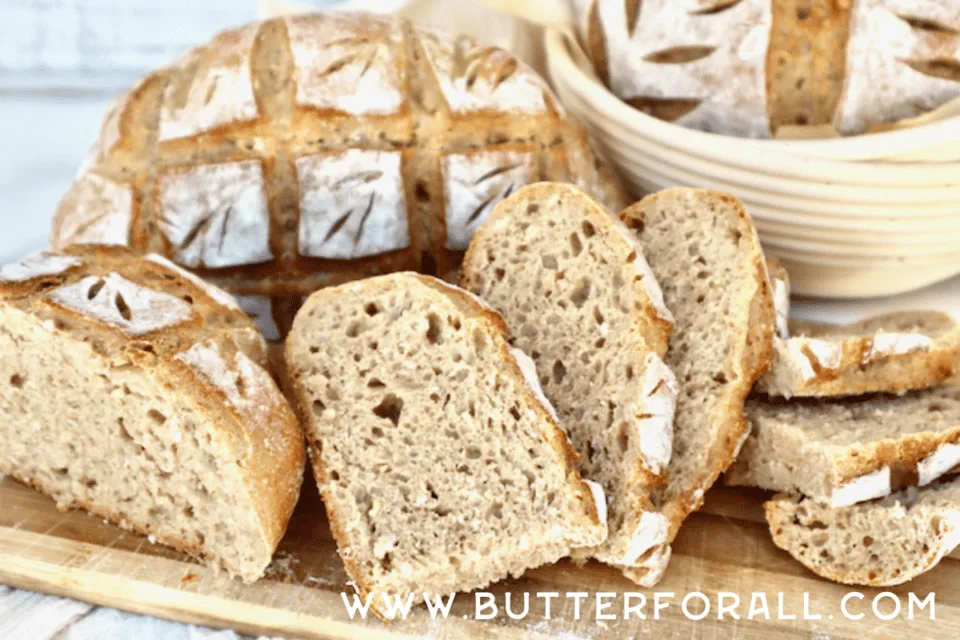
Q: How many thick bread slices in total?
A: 6